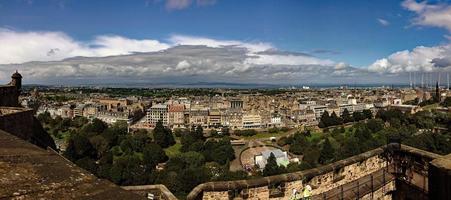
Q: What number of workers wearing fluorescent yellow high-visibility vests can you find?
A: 2